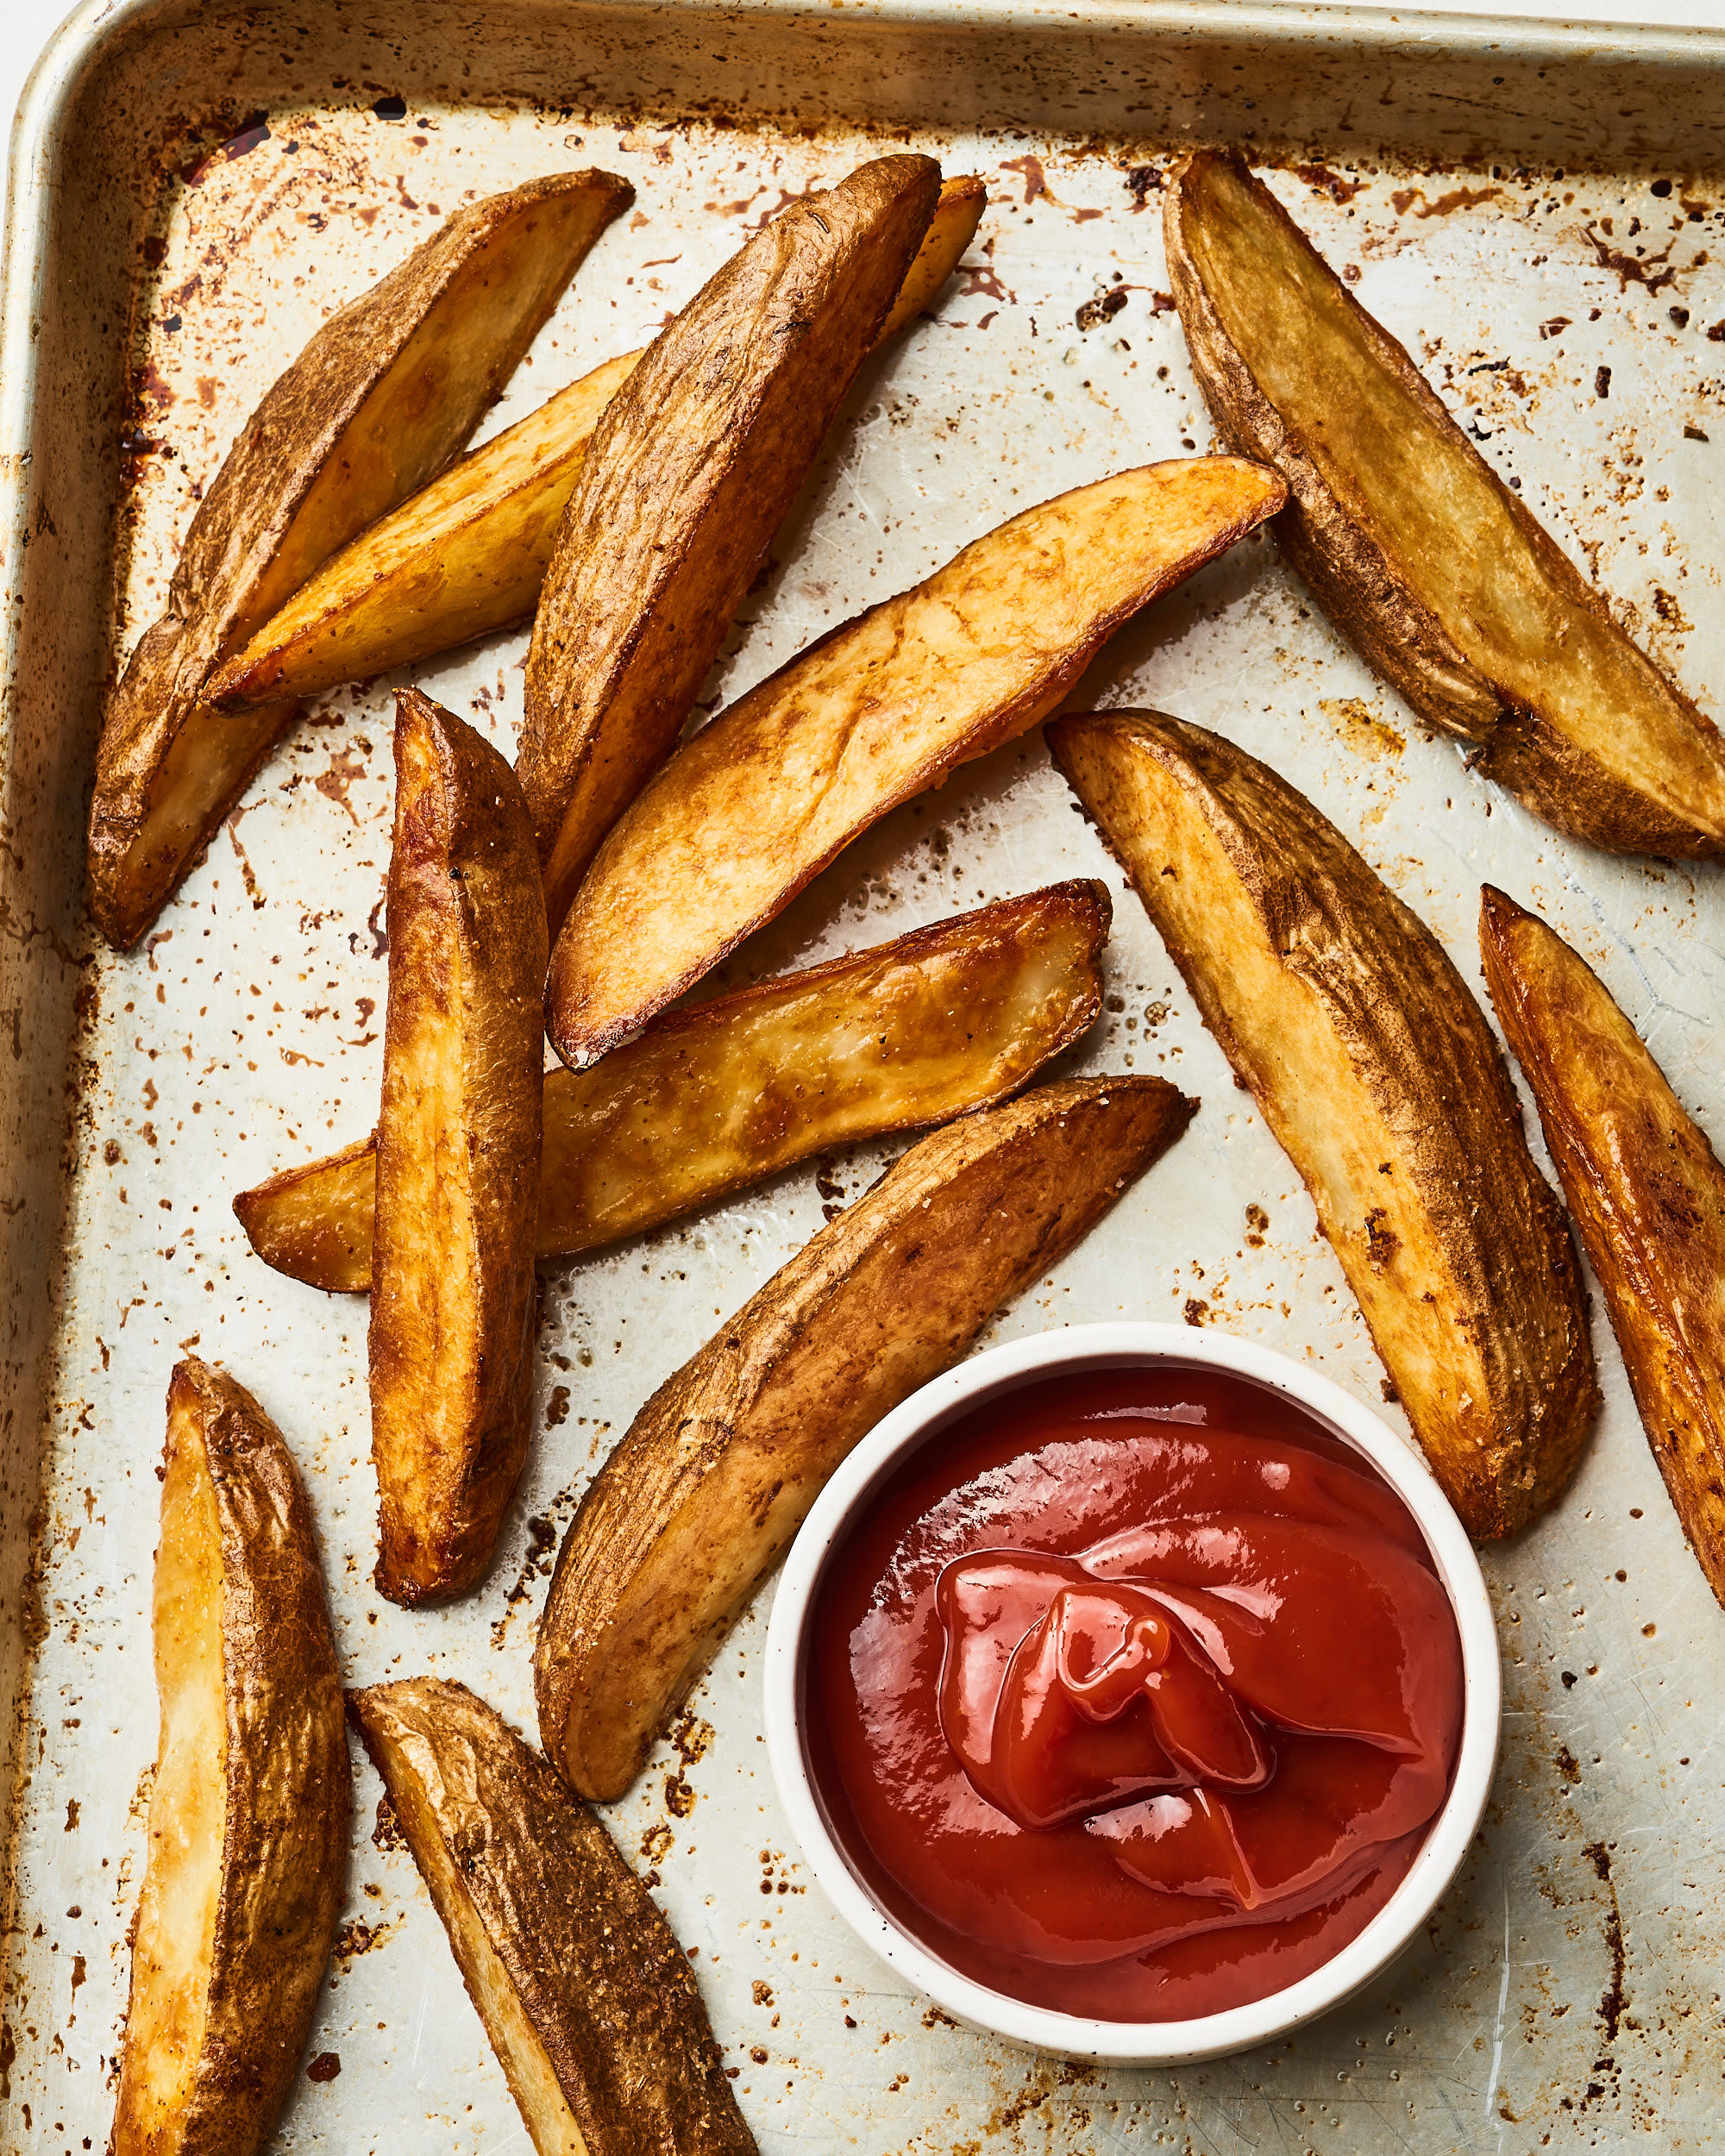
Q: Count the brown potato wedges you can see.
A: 12